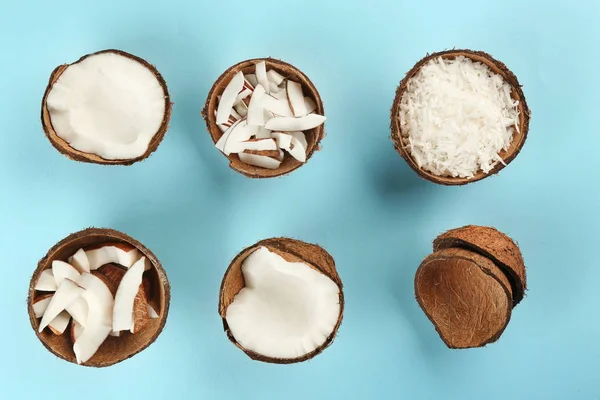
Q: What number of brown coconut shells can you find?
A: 7